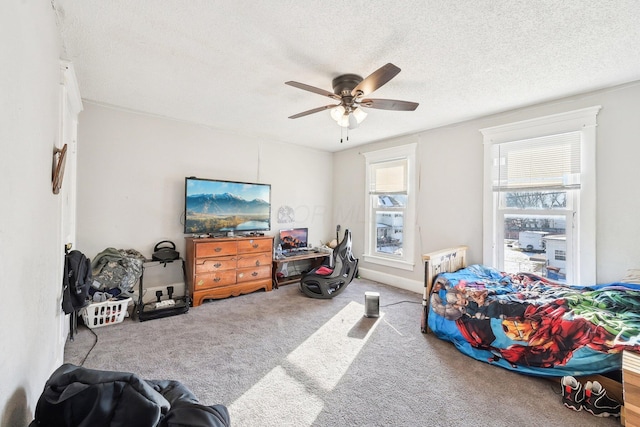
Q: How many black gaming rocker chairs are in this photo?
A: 1